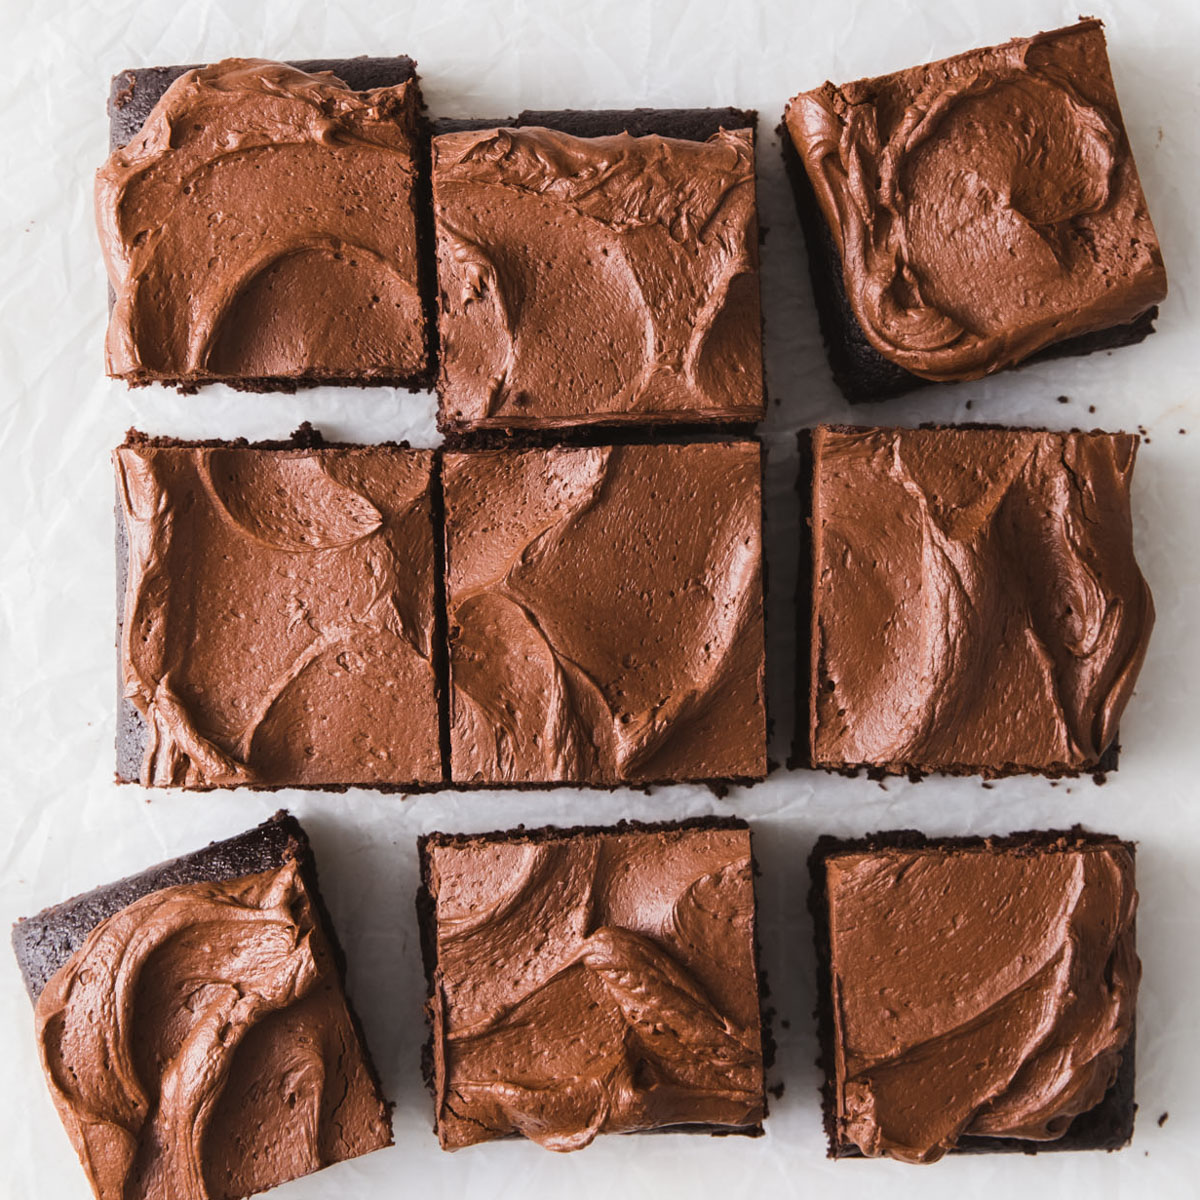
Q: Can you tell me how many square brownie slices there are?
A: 9